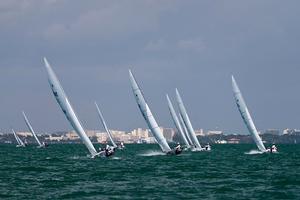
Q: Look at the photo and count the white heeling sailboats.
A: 8